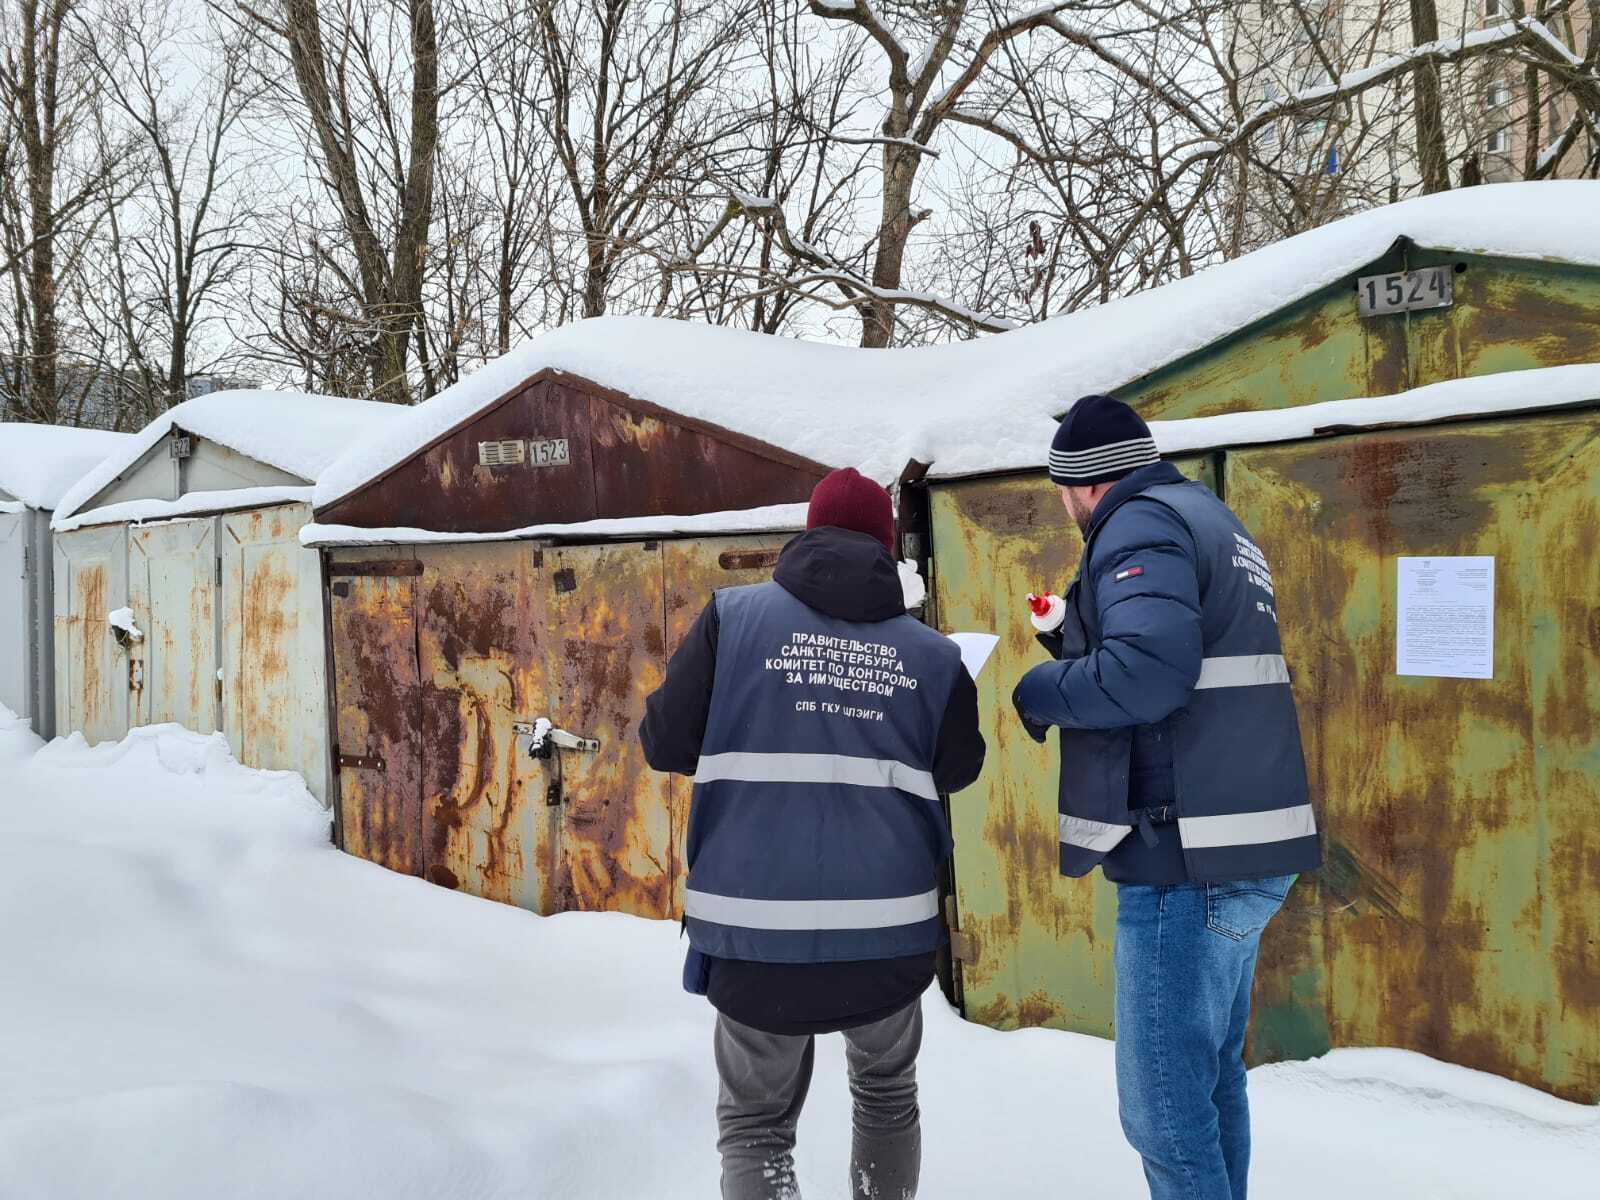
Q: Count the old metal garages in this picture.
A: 4